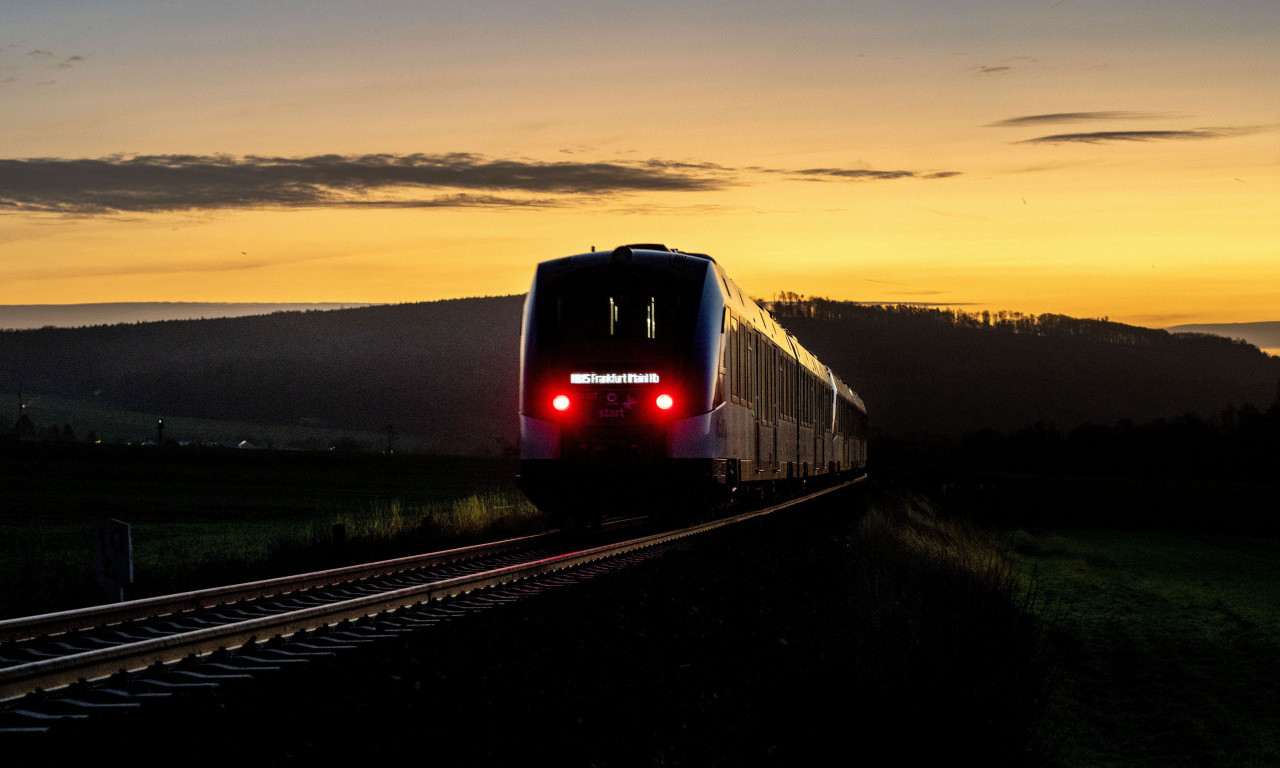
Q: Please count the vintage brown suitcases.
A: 0